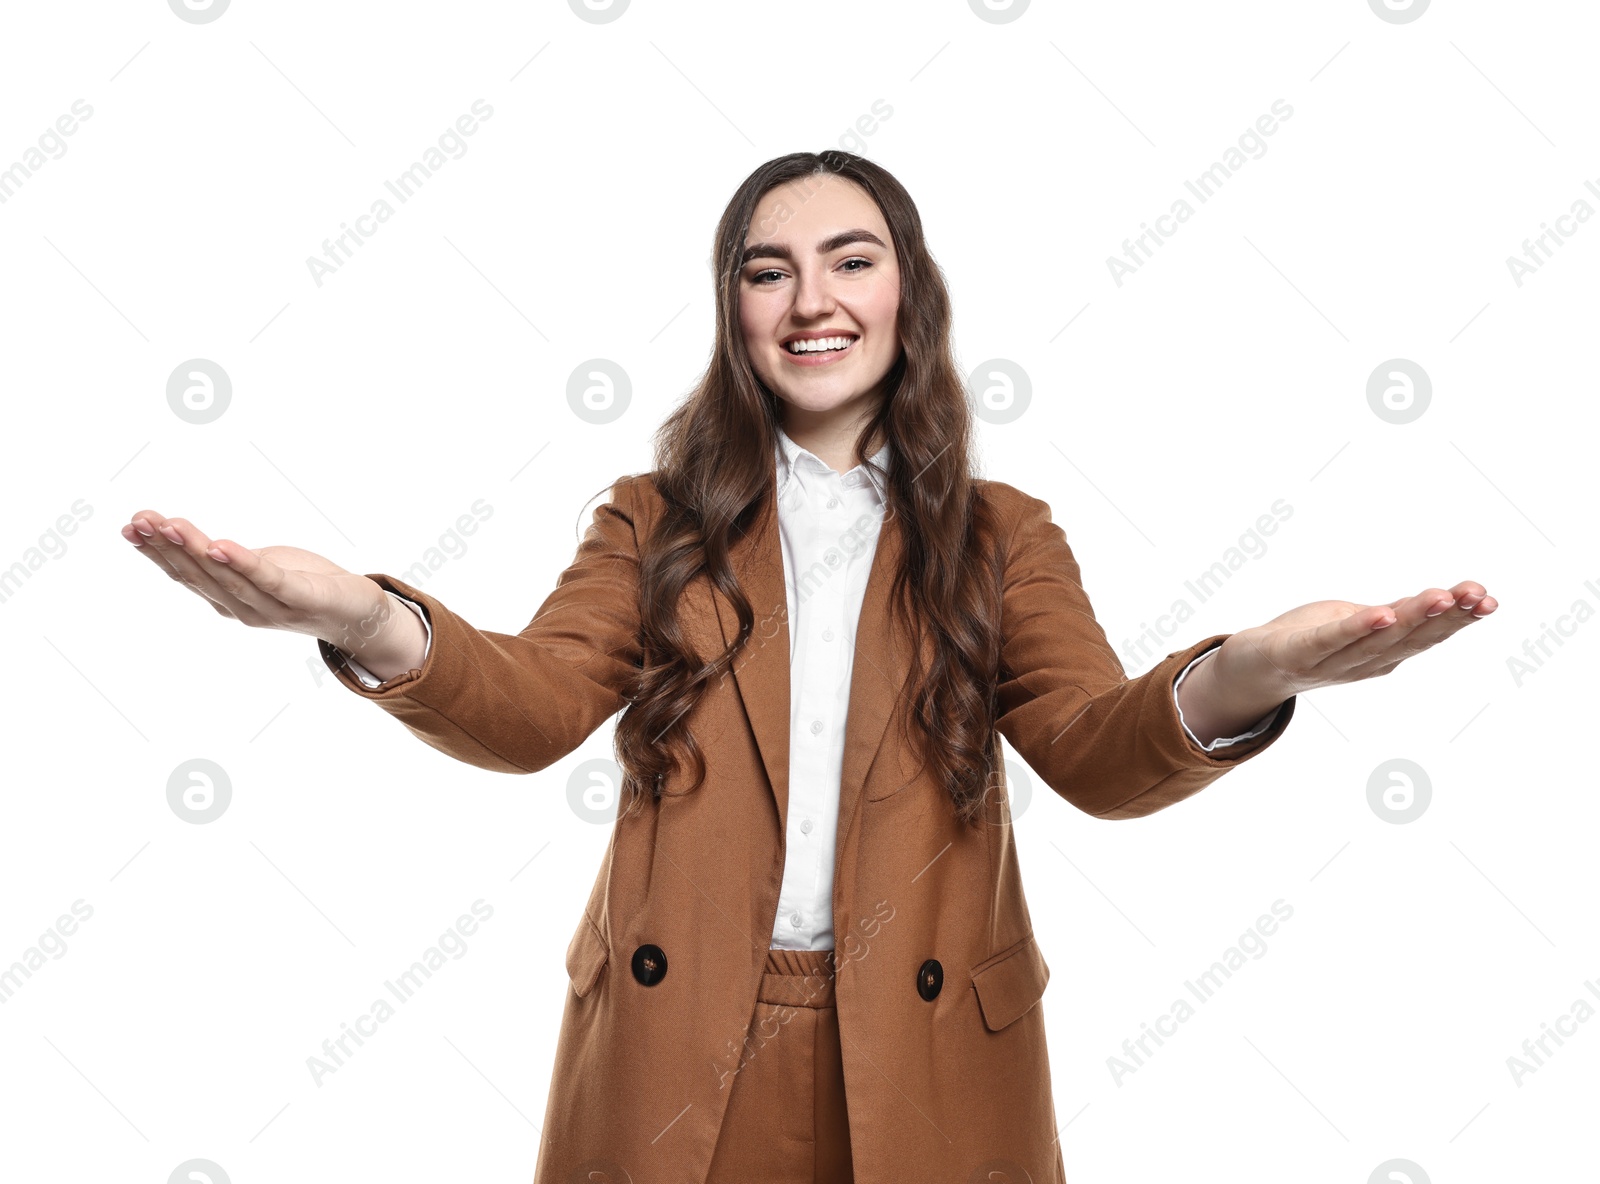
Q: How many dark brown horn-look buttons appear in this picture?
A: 2